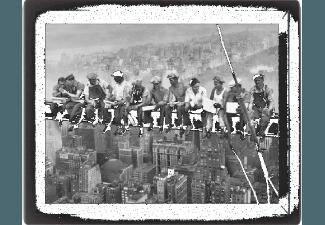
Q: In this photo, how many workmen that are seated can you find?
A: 11